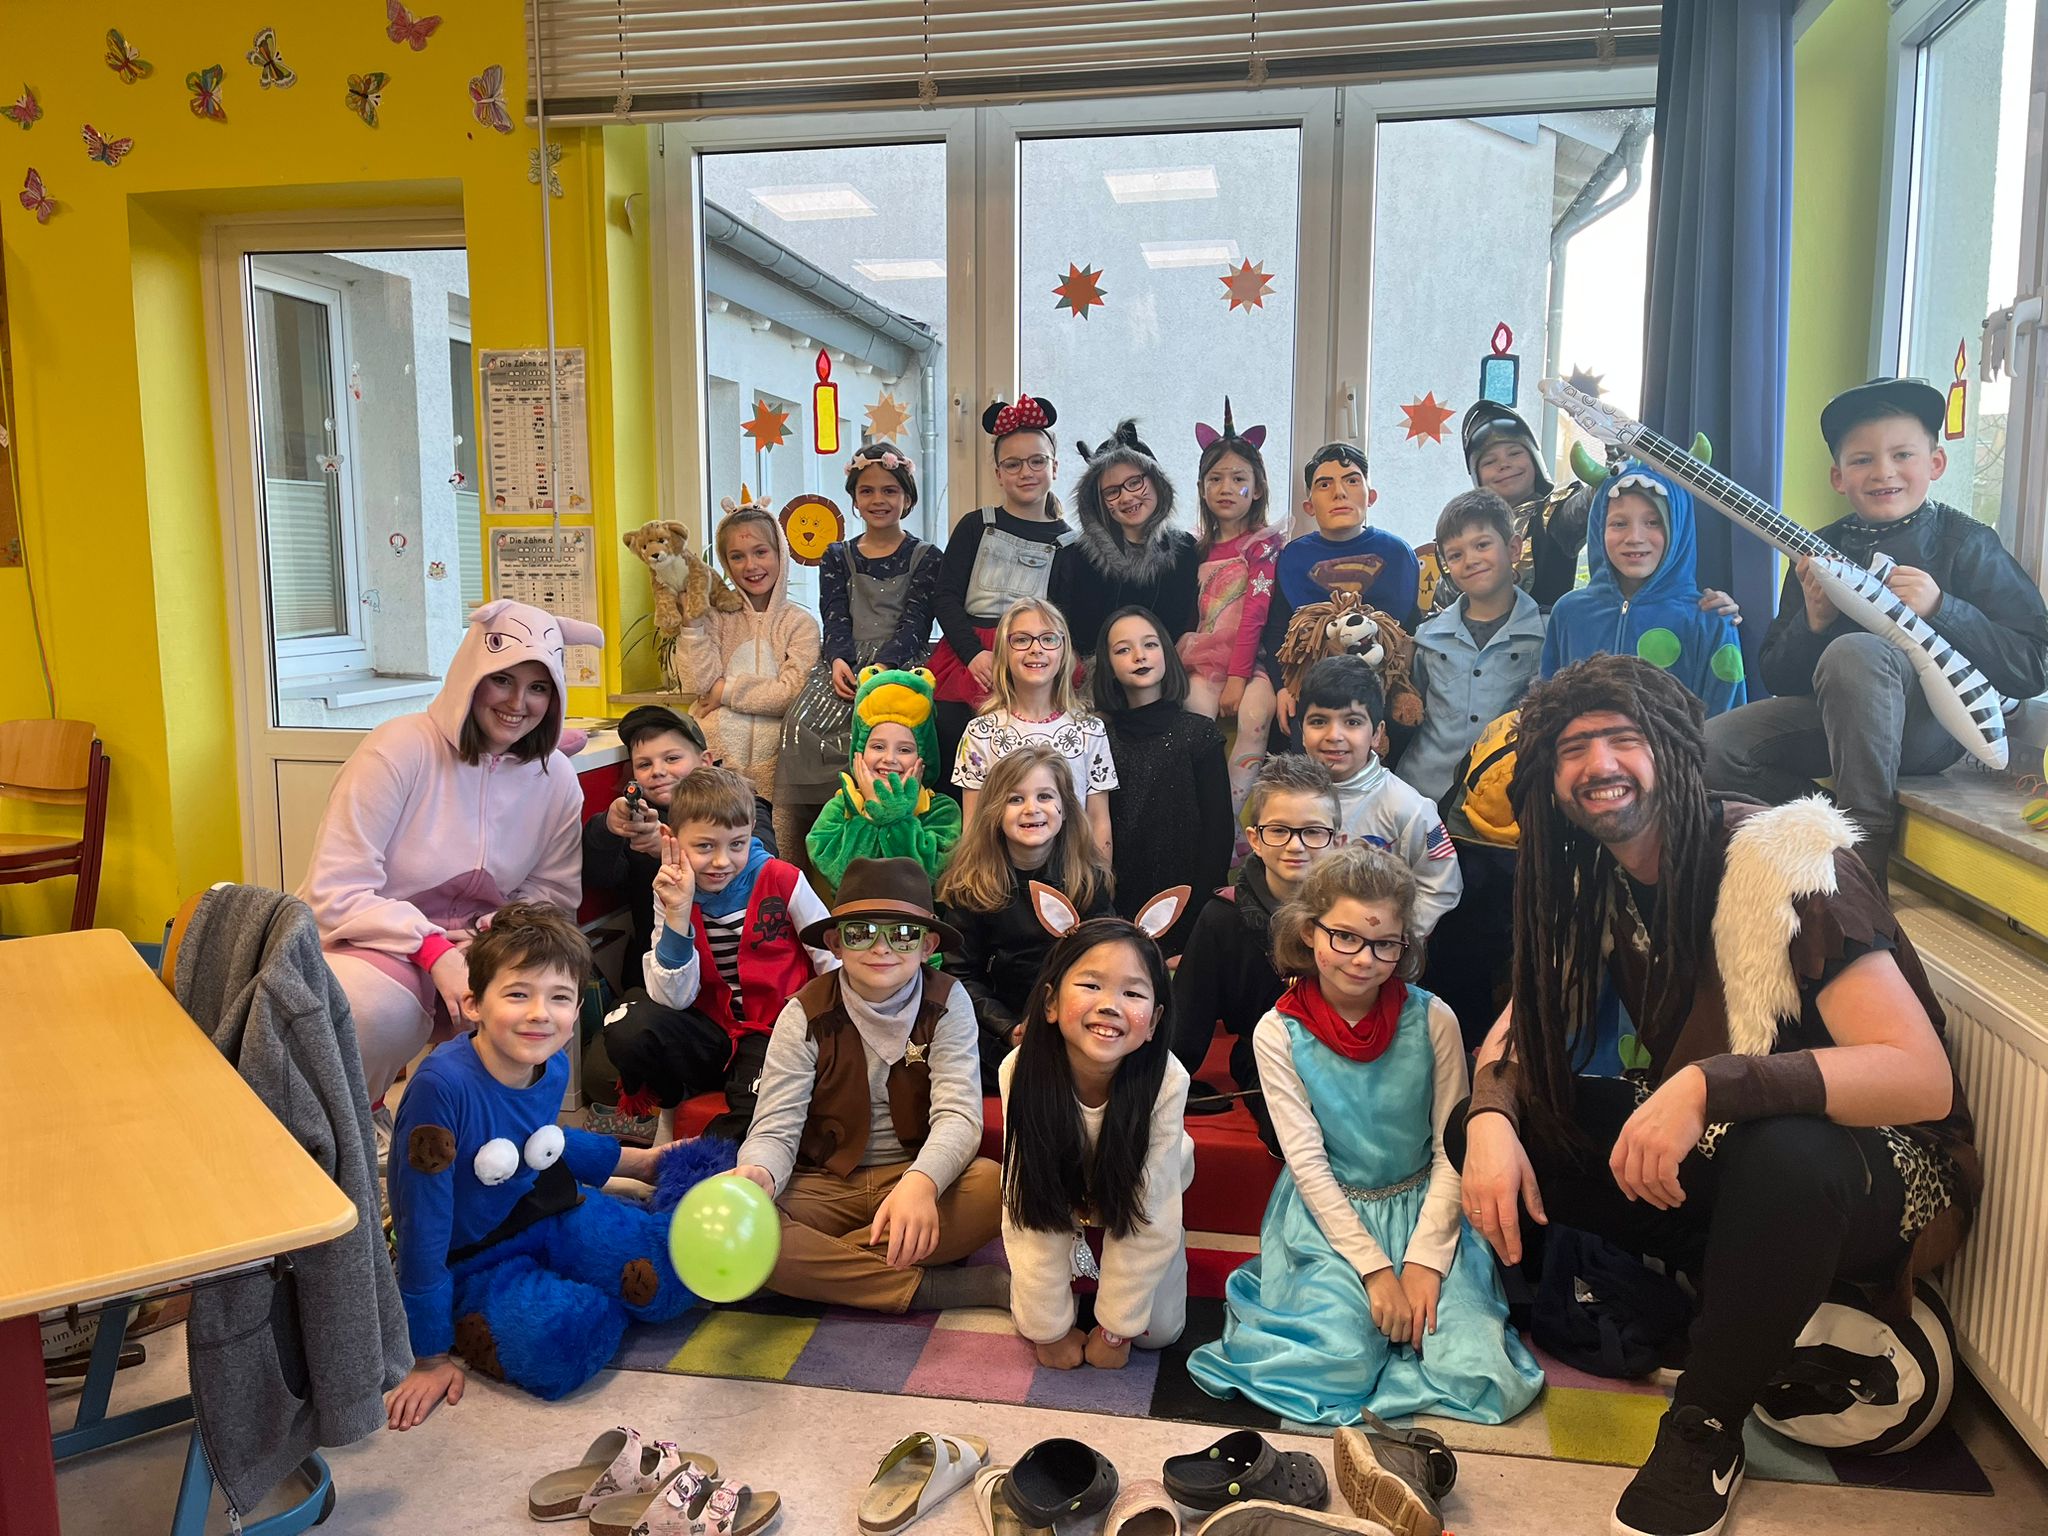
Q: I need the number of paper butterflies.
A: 10